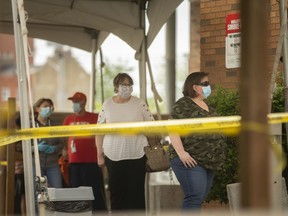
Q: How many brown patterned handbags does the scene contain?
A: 1